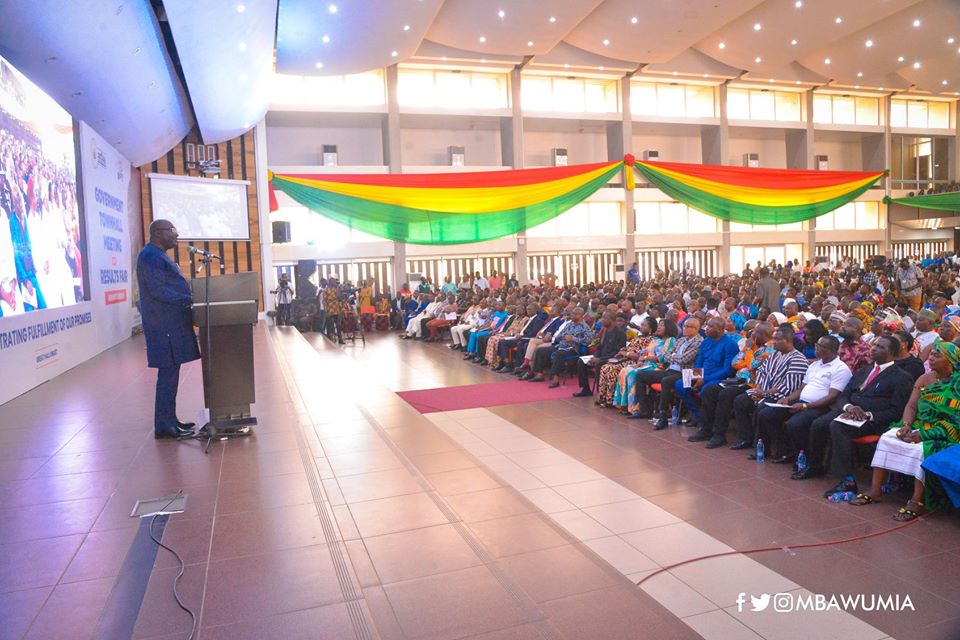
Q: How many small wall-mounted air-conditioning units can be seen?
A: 6